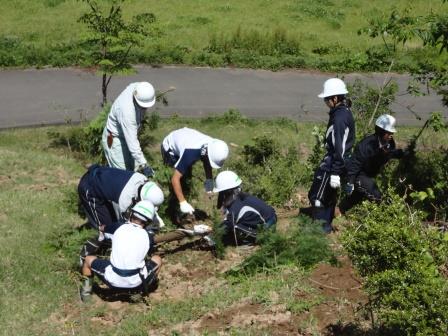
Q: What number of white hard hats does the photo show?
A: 7